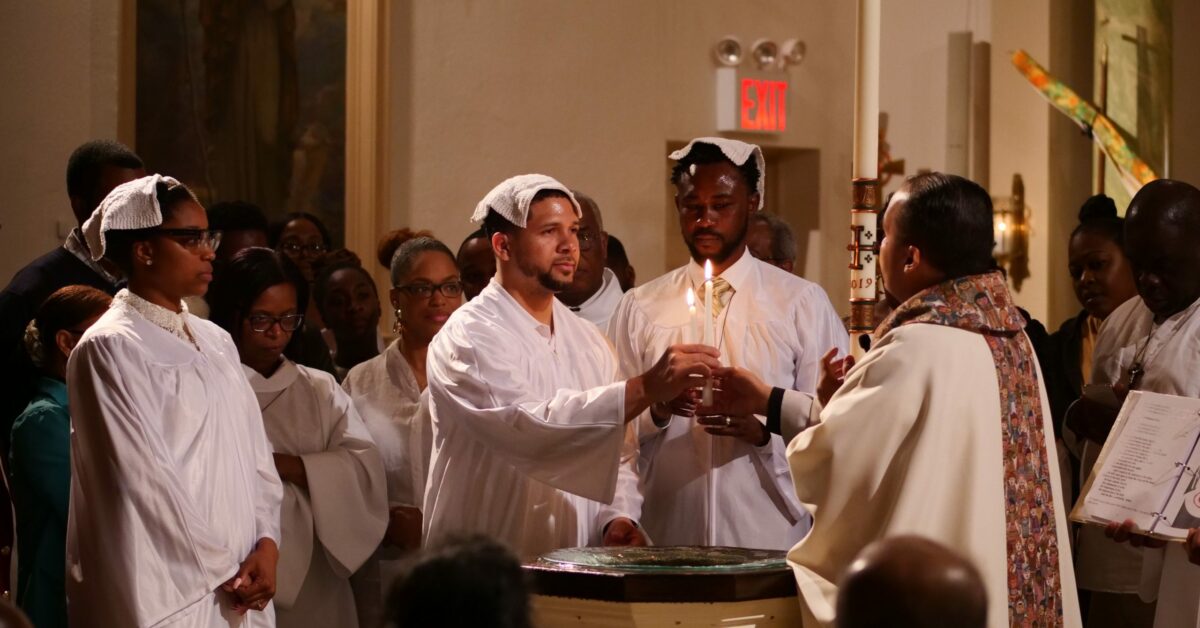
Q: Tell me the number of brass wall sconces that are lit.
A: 1